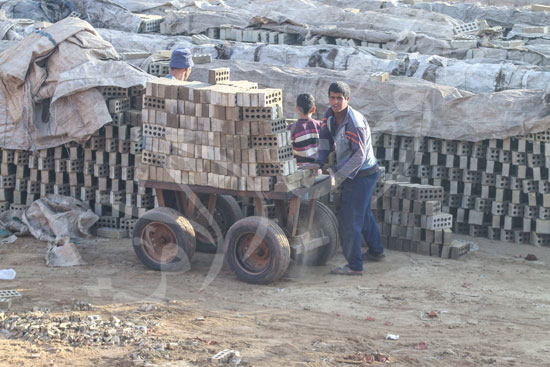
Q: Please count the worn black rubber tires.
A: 4